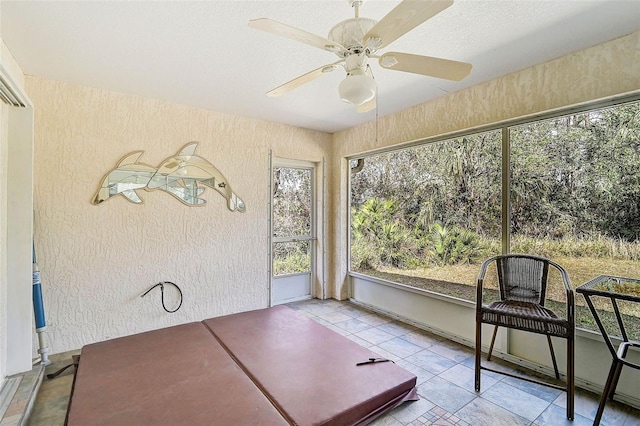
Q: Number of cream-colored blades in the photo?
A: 5